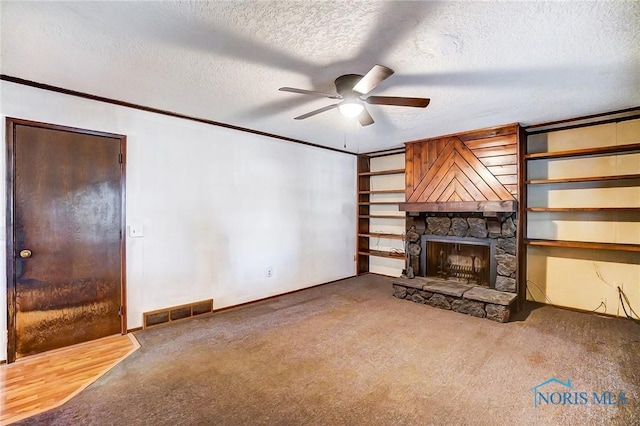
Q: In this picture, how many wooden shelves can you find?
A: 10